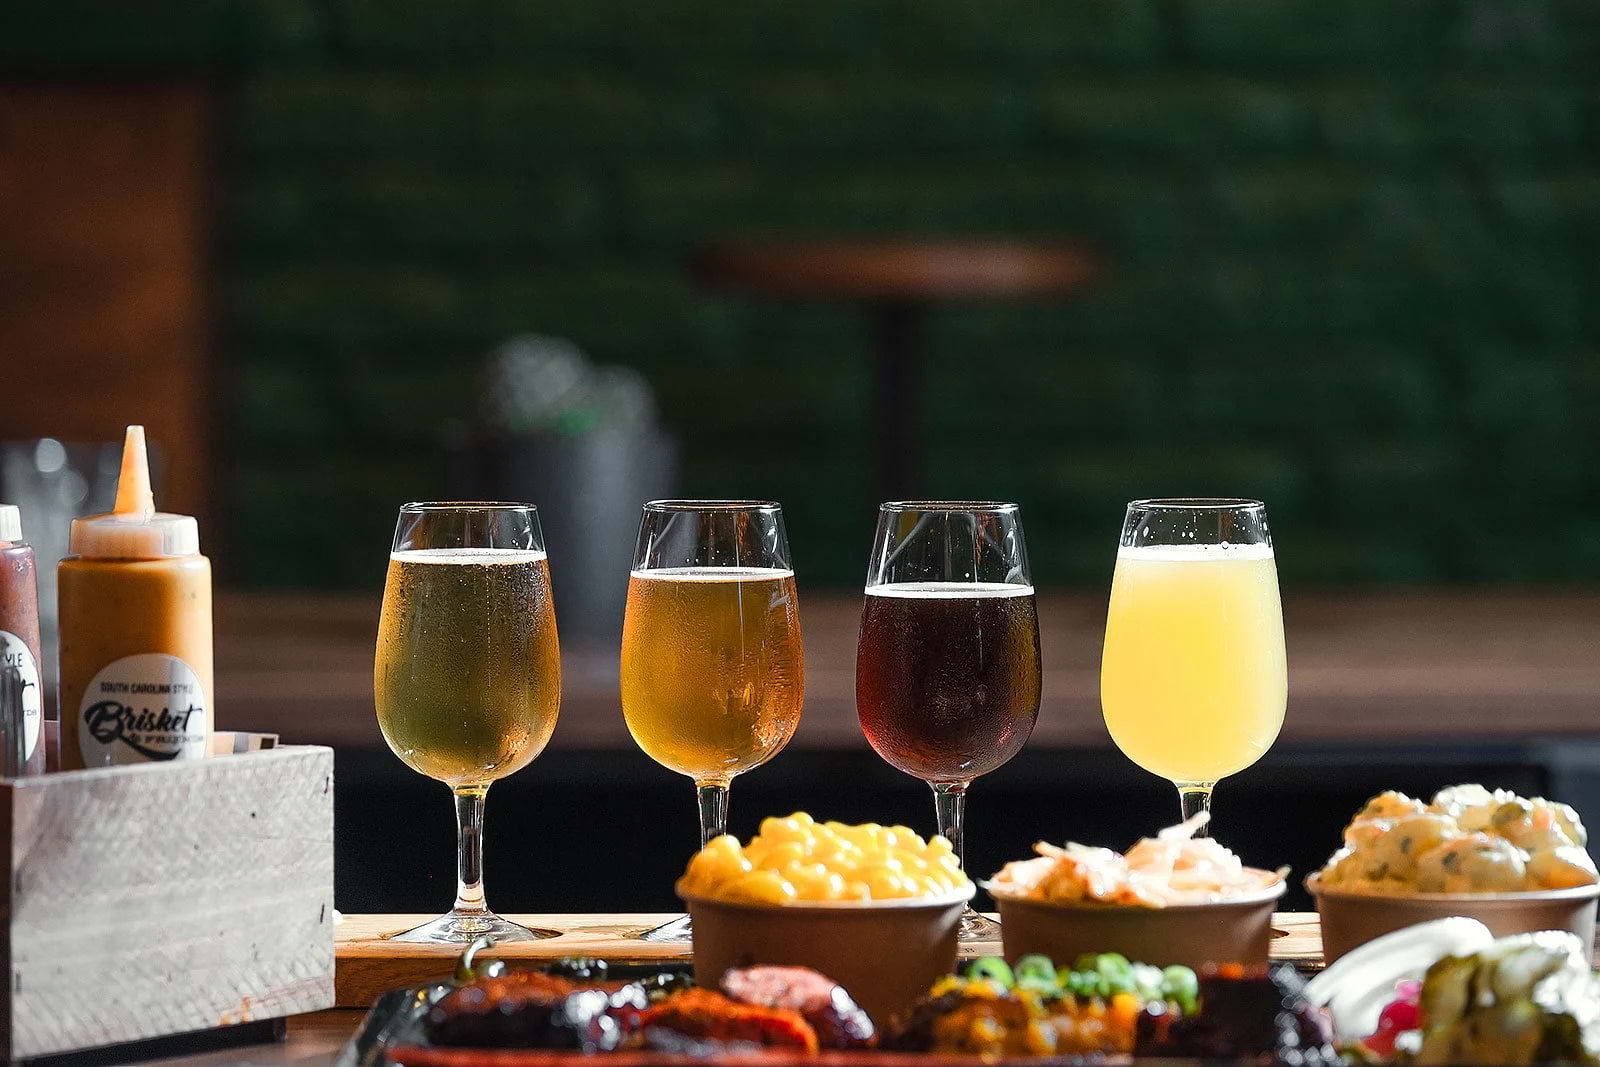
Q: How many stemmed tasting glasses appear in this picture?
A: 4